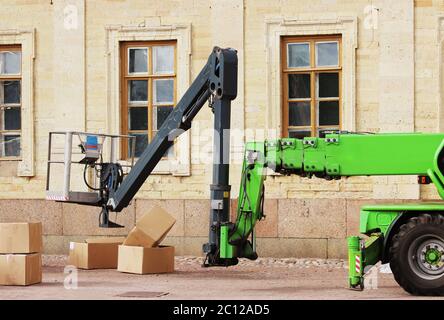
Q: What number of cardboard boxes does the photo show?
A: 5